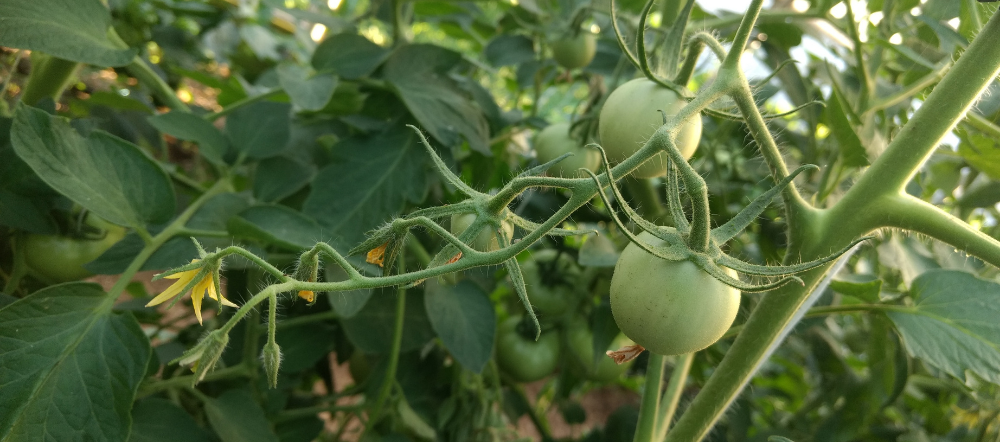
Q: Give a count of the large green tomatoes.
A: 2